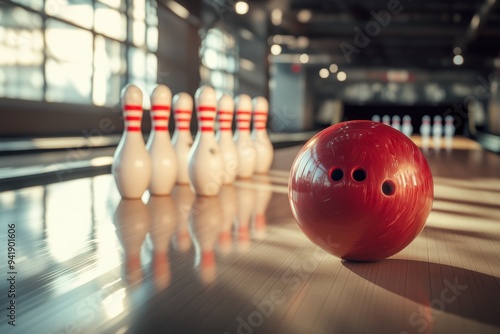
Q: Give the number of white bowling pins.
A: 14